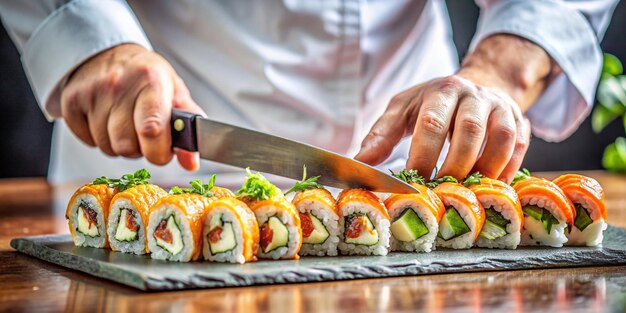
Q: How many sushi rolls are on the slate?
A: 12